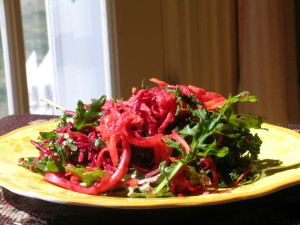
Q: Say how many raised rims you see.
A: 1